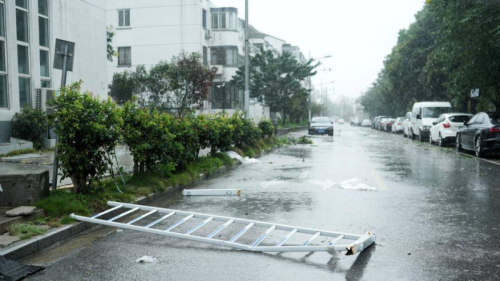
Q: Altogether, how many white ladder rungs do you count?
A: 12